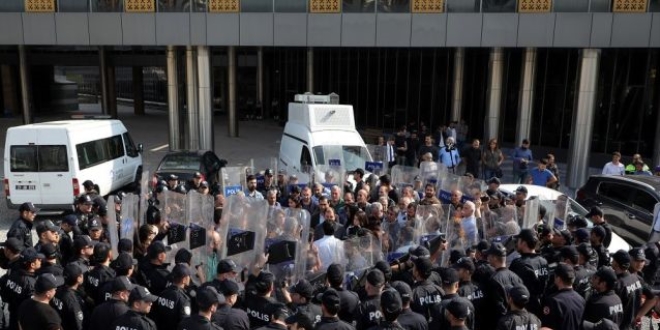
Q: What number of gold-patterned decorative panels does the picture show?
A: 7